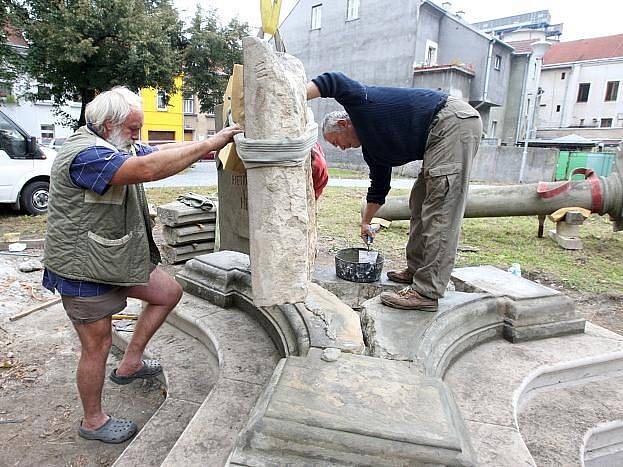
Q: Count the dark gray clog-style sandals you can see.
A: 2